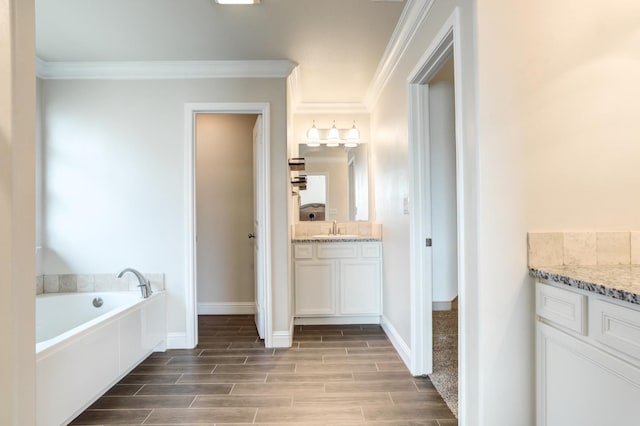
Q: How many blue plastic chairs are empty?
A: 0